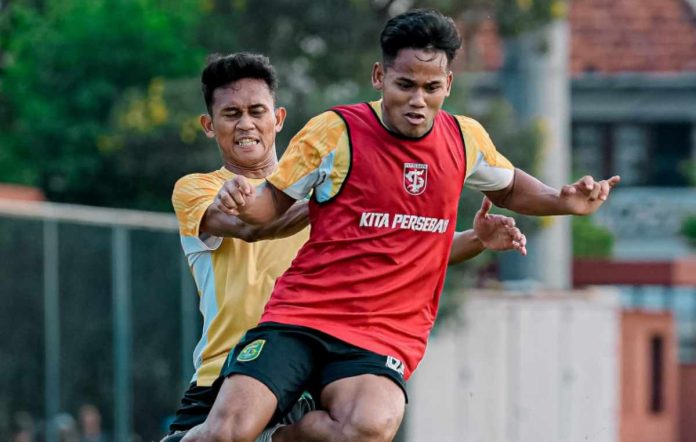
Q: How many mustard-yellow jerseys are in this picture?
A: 2